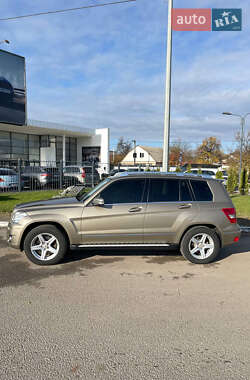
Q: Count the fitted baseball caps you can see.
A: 0